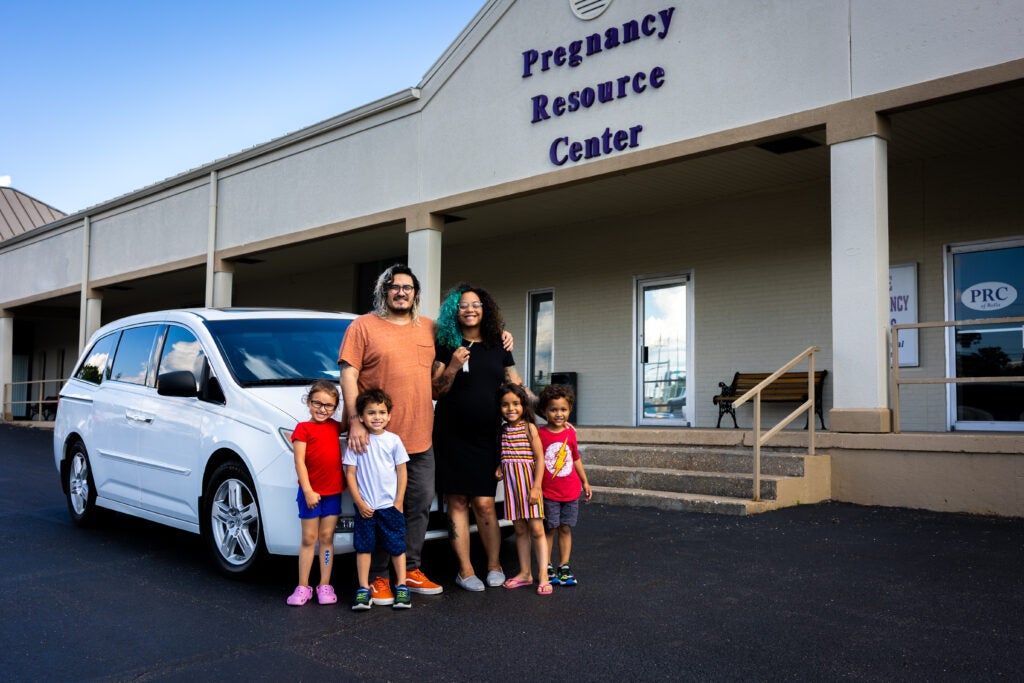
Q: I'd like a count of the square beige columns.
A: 5